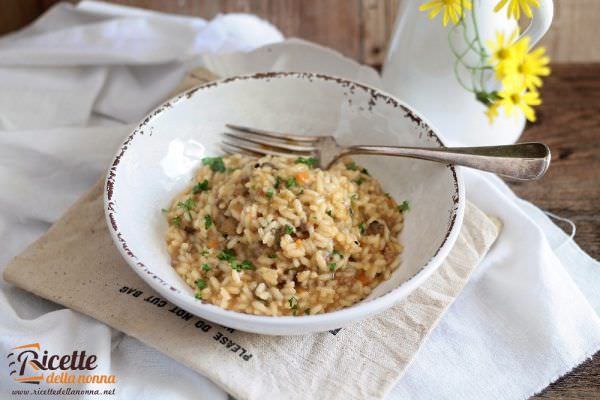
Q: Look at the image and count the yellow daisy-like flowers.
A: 5